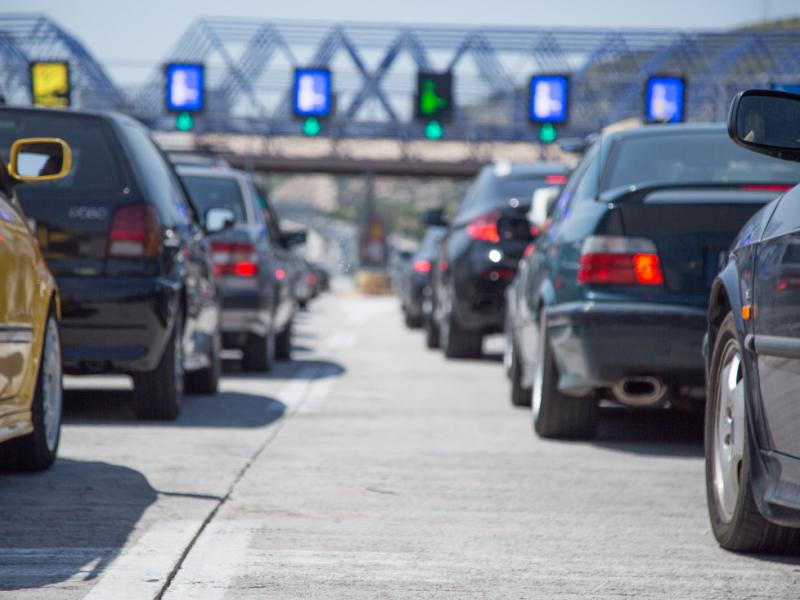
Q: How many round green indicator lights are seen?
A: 4